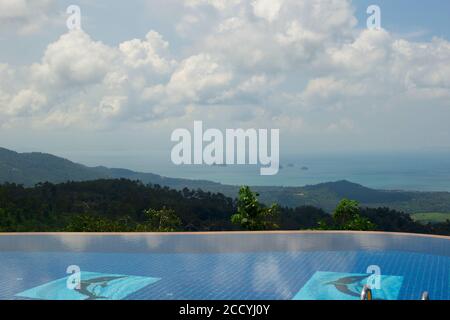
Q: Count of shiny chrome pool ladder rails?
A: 2